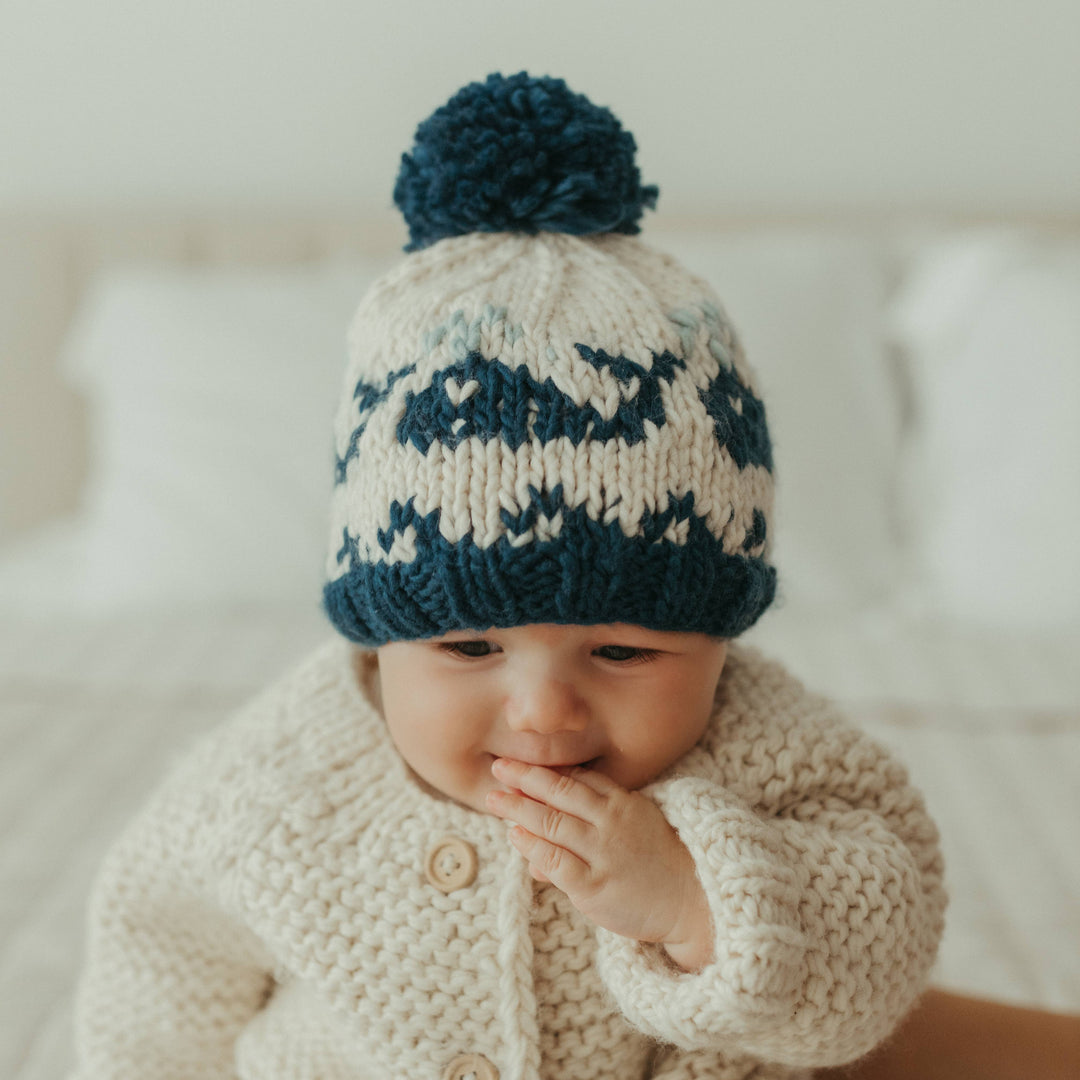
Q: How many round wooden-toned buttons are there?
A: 2